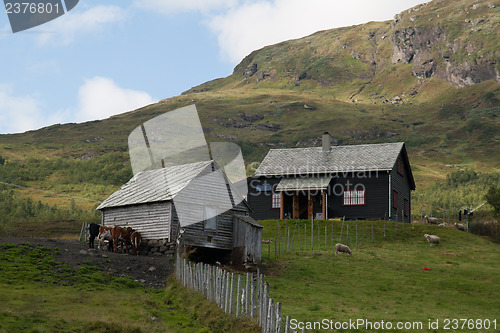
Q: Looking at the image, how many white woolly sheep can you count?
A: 5